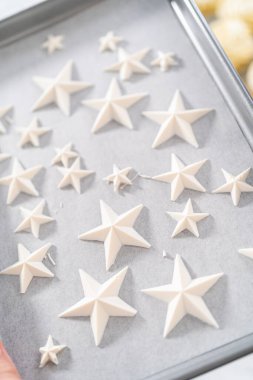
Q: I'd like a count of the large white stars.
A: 6